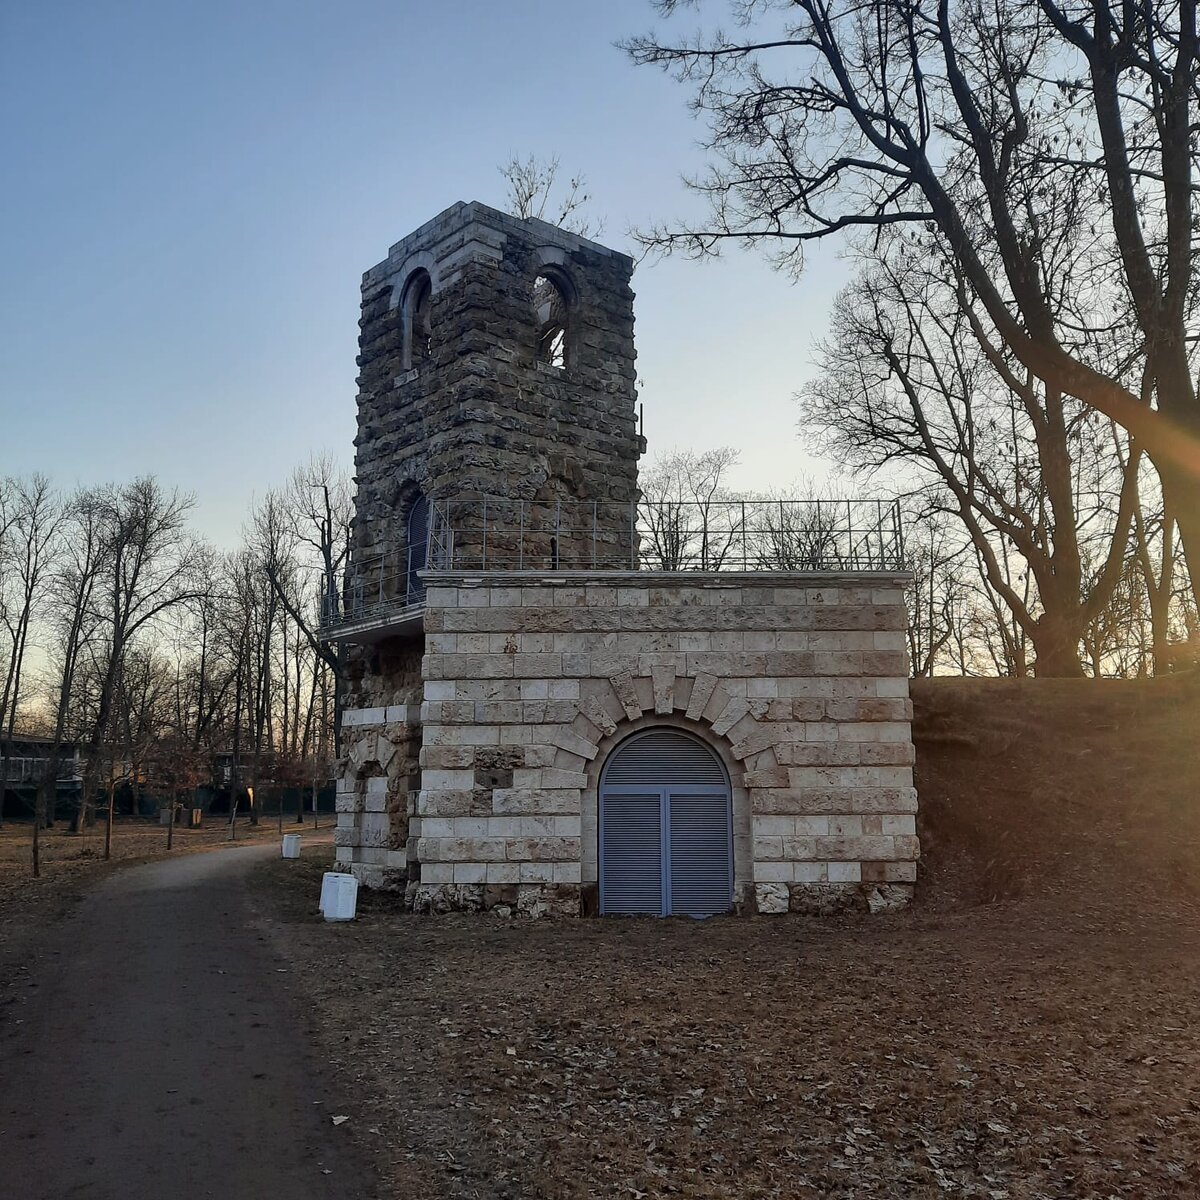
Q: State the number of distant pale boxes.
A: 2